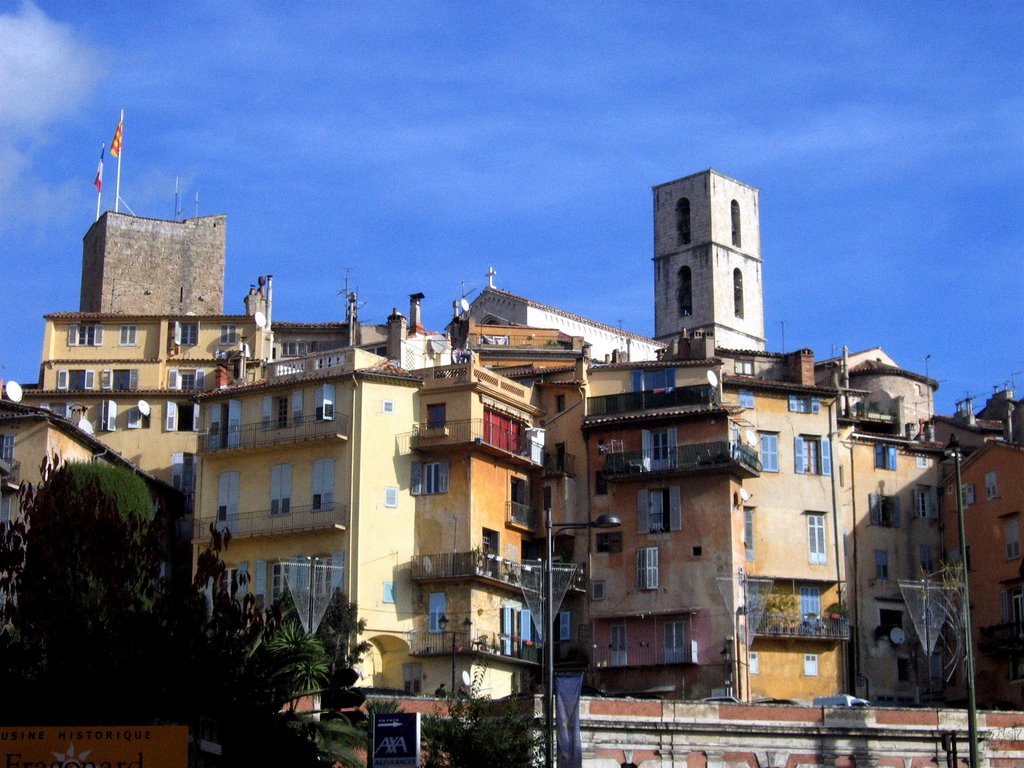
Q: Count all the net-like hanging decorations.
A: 4